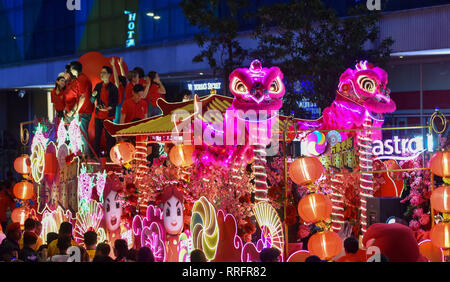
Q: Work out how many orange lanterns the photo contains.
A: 11